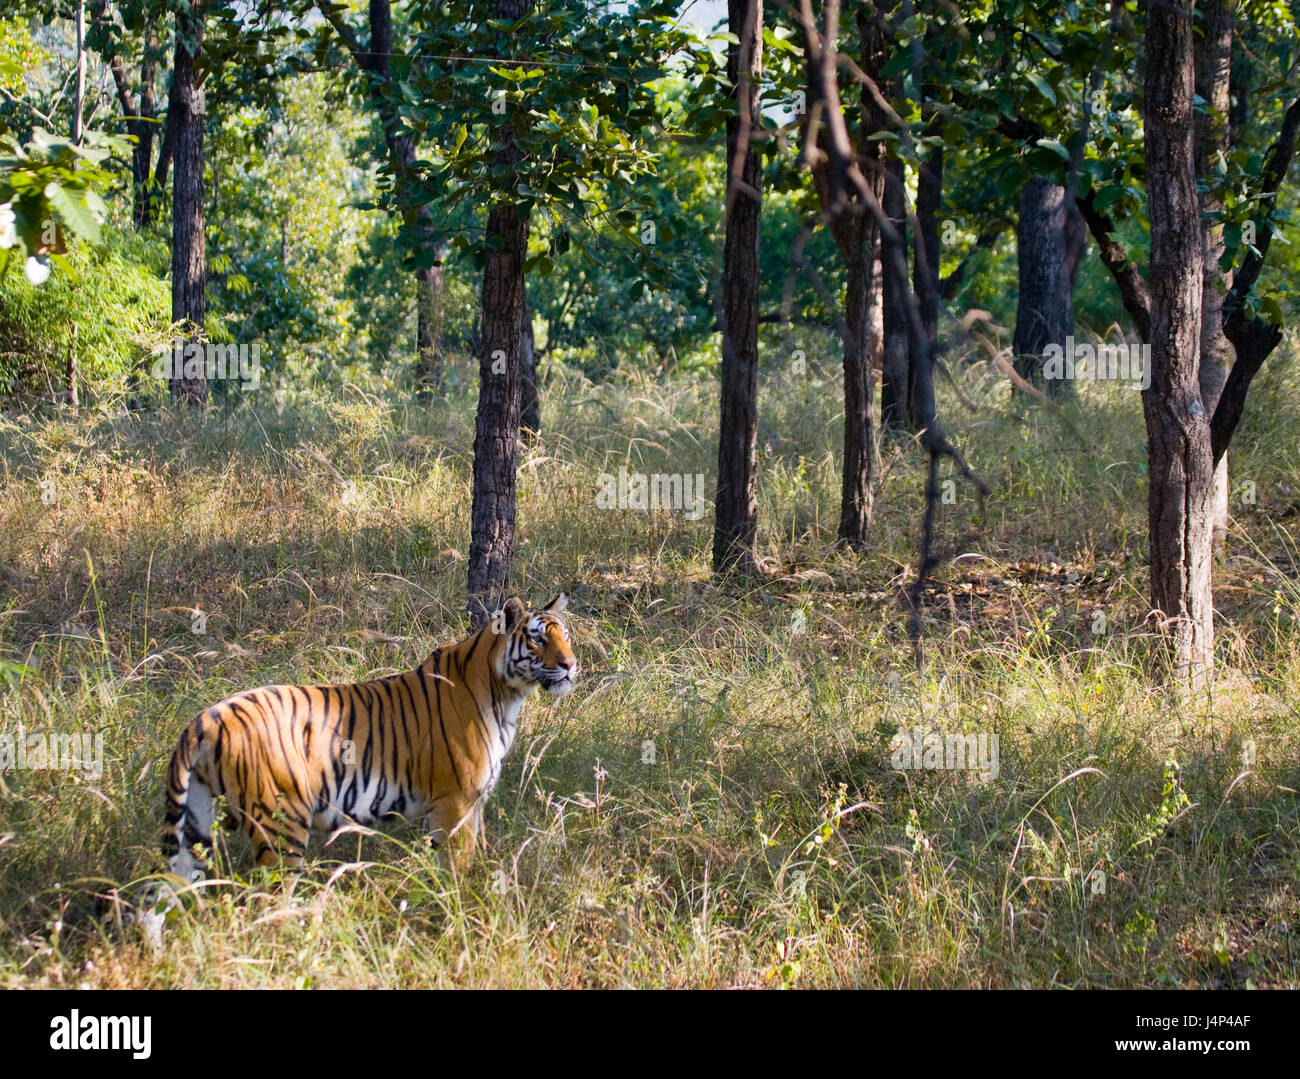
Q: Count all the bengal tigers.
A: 1